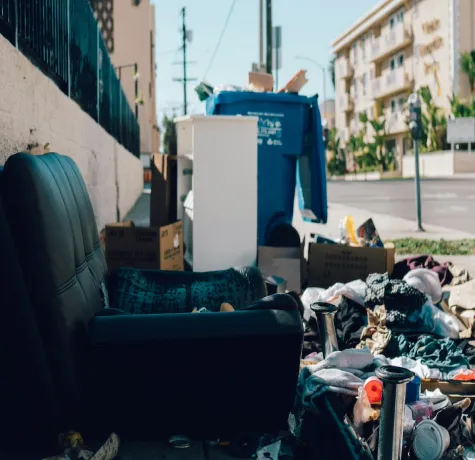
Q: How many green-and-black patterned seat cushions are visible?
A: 1